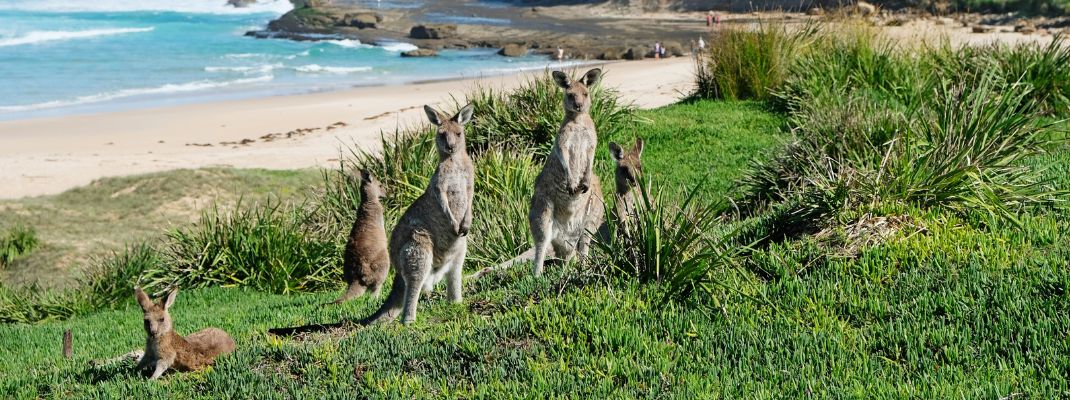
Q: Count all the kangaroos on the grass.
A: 5